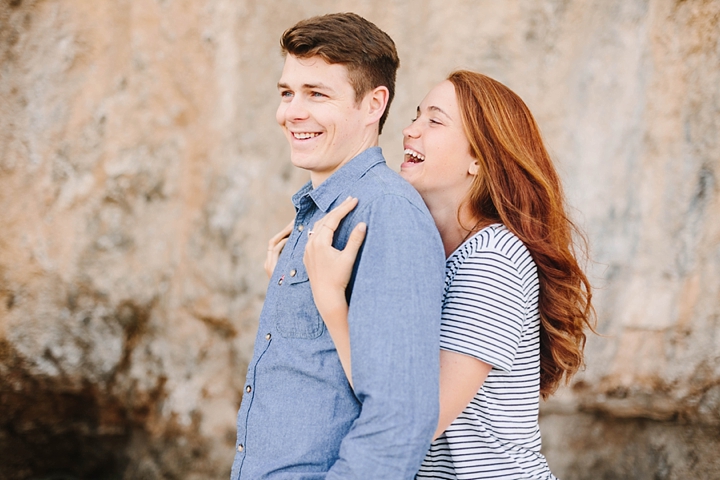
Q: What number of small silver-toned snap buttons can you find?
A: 6